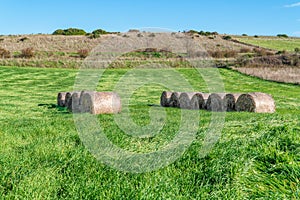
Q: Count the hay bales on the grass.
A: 12